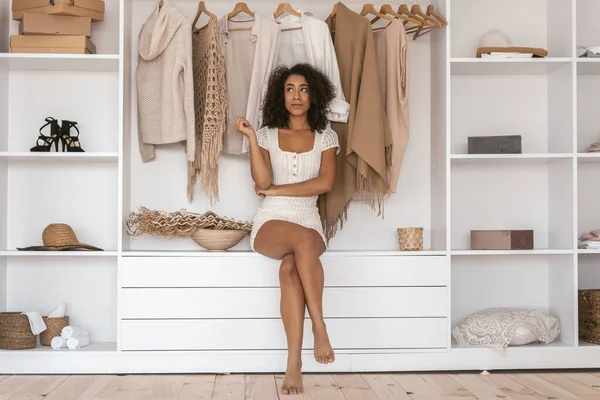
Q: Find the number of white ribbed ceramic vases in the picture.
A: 0